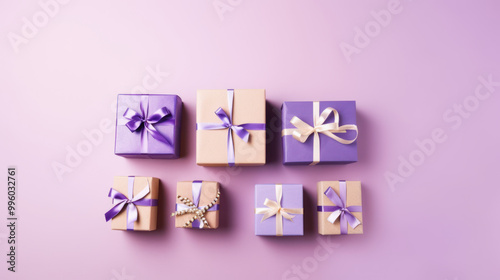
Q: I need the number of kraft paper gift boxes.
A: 4